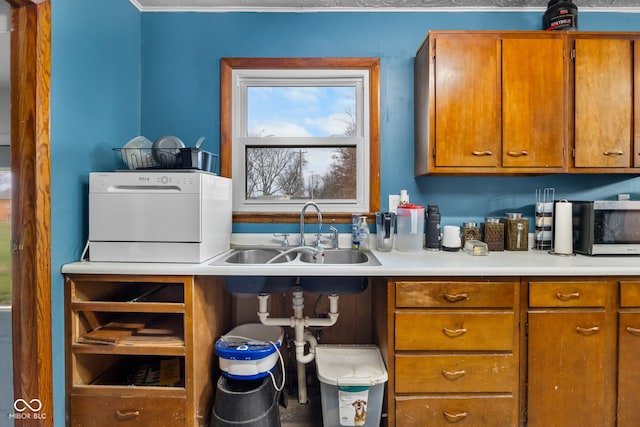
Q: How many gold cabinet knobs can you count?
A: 11